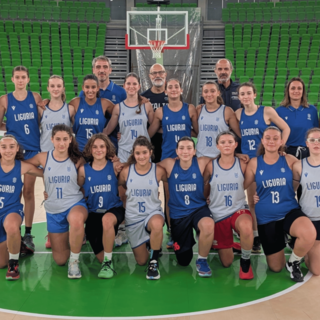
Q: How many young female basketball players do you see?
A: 15